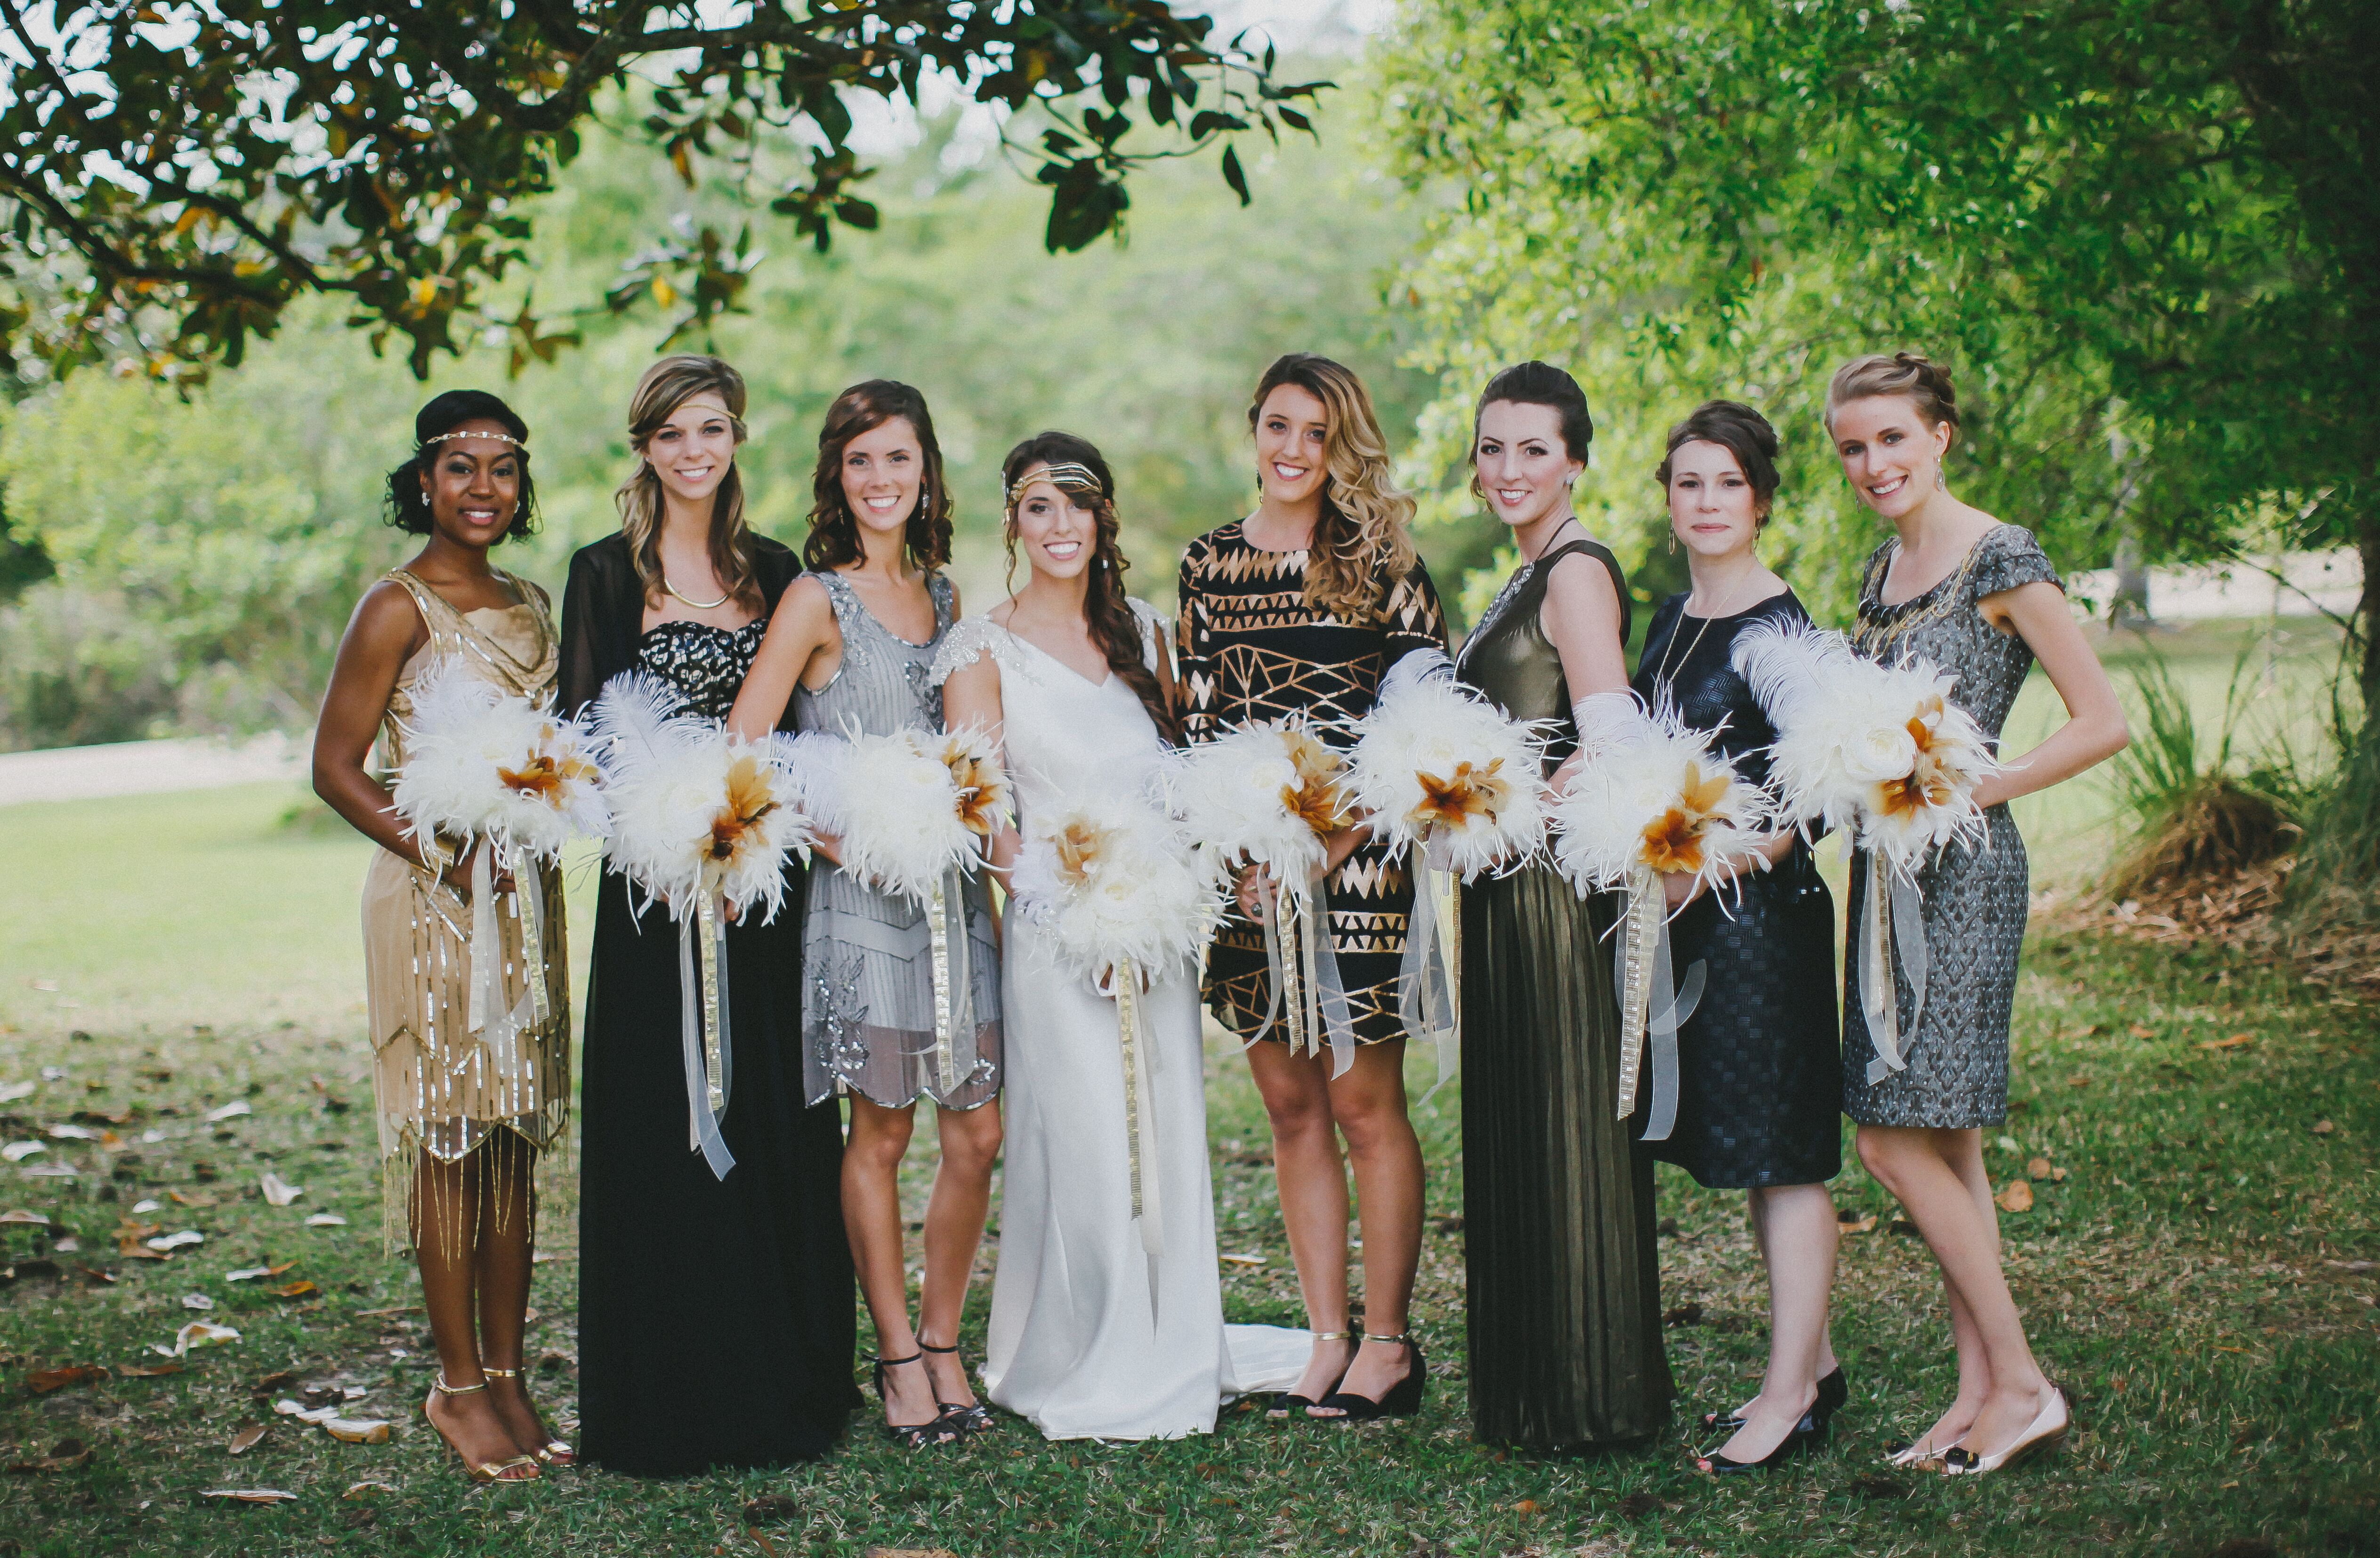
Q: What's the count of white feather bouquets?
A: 8